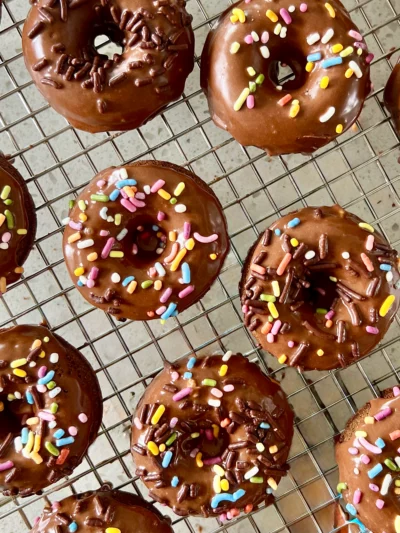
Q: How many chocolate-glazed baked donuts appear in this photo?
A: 10